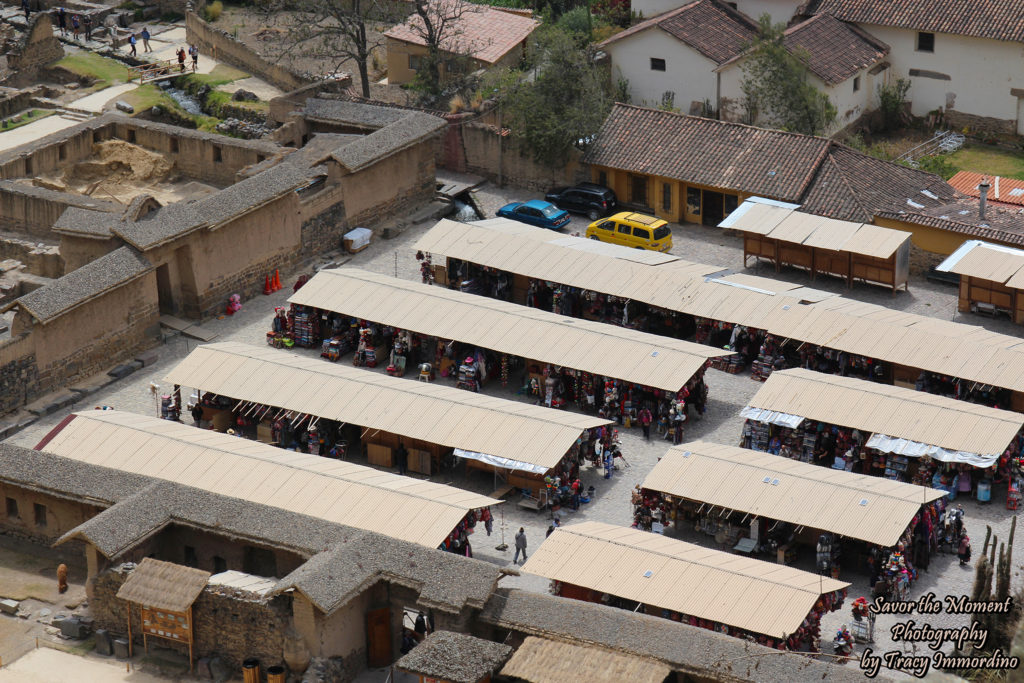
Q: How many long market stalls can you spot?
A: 7